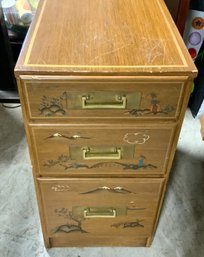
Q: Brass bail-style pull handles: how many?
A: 3